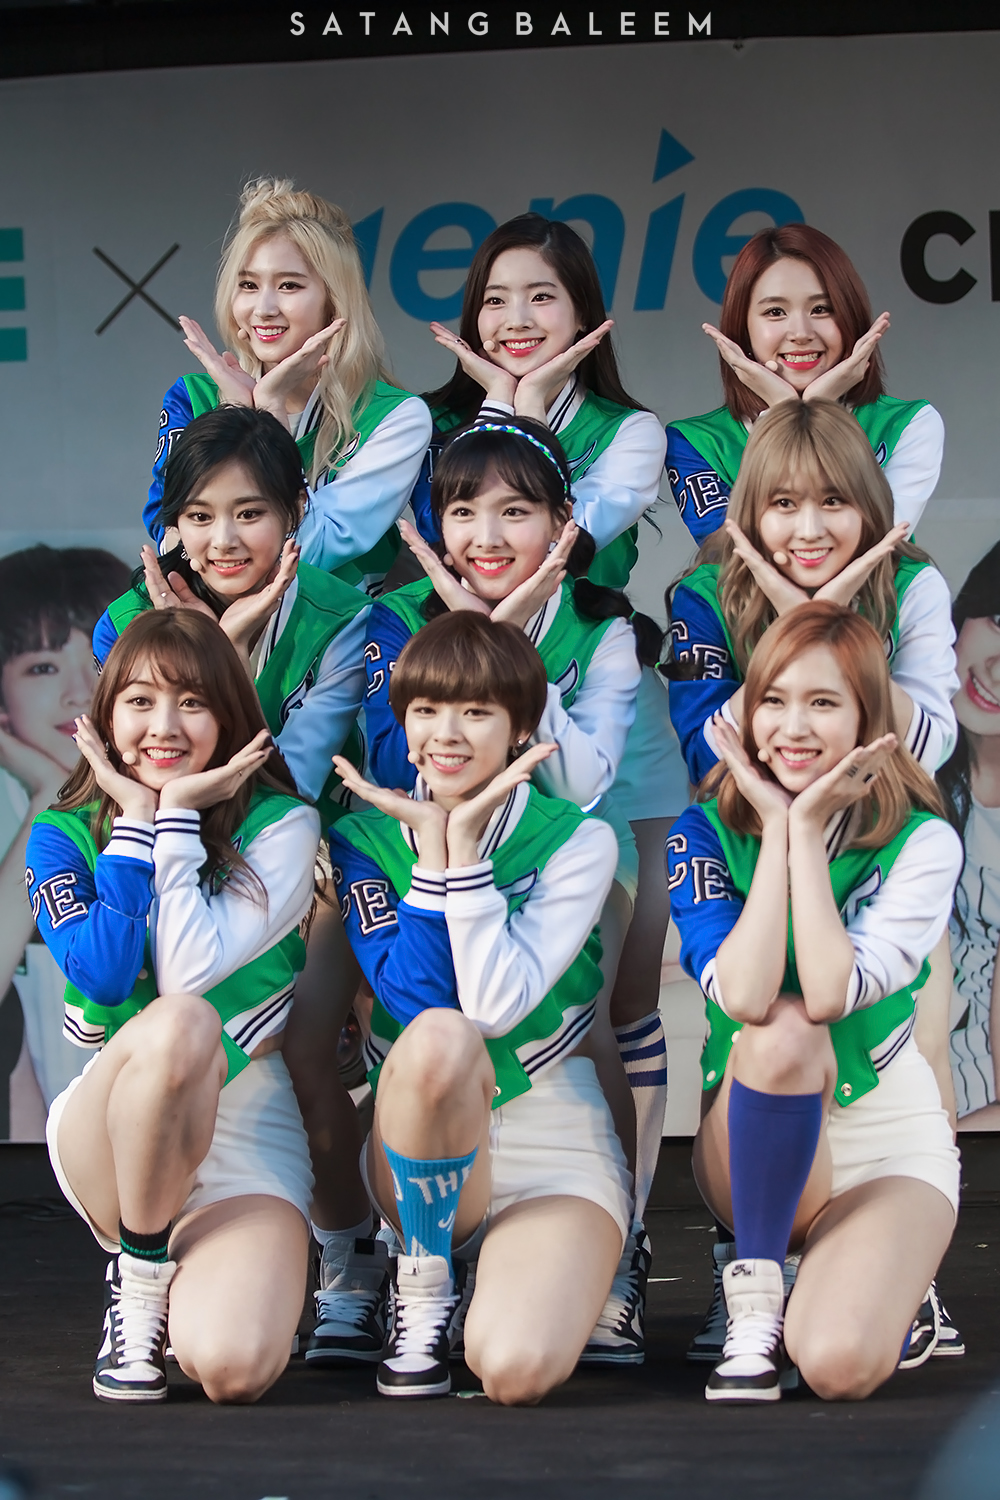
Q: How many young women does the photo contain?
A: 9